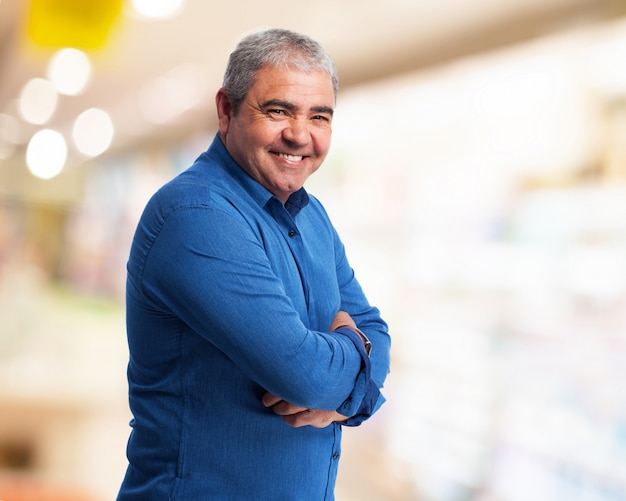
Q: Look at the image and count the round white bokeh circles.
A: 5